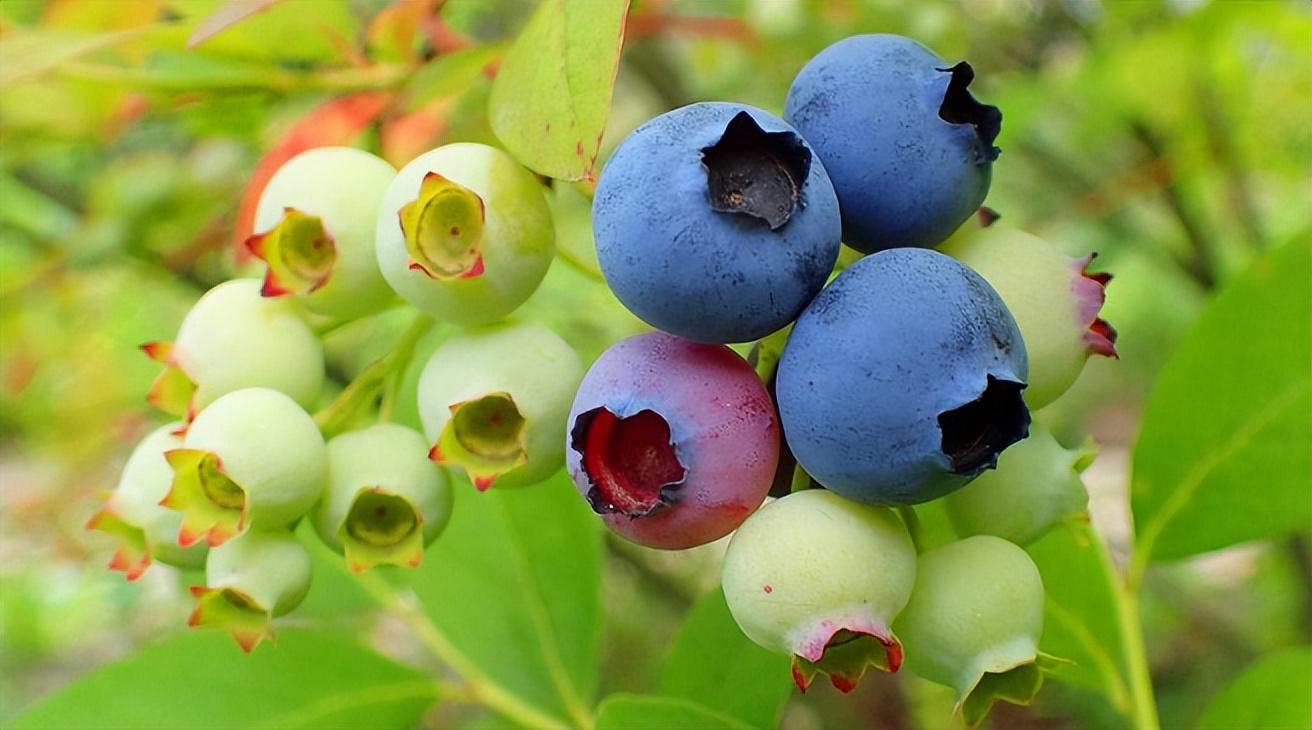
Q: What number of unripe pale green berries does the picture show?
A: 12